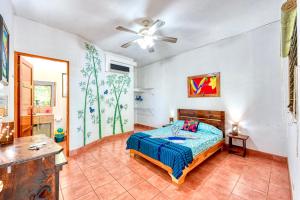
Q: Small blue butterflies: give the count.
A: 2